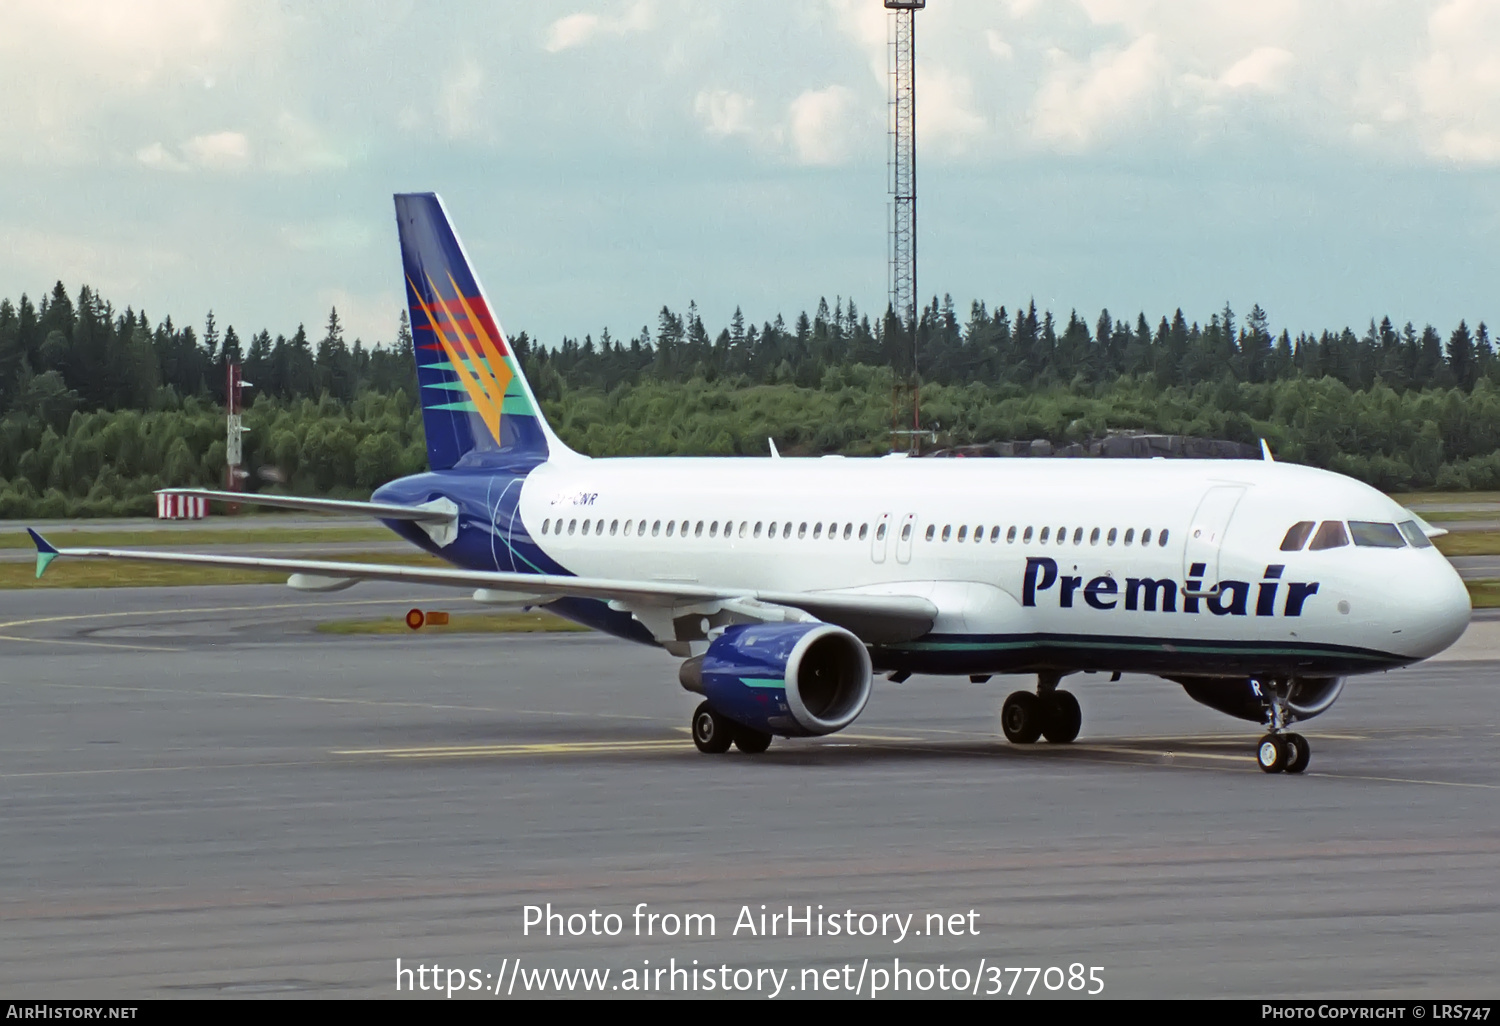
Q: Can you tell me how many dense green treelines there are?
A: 1